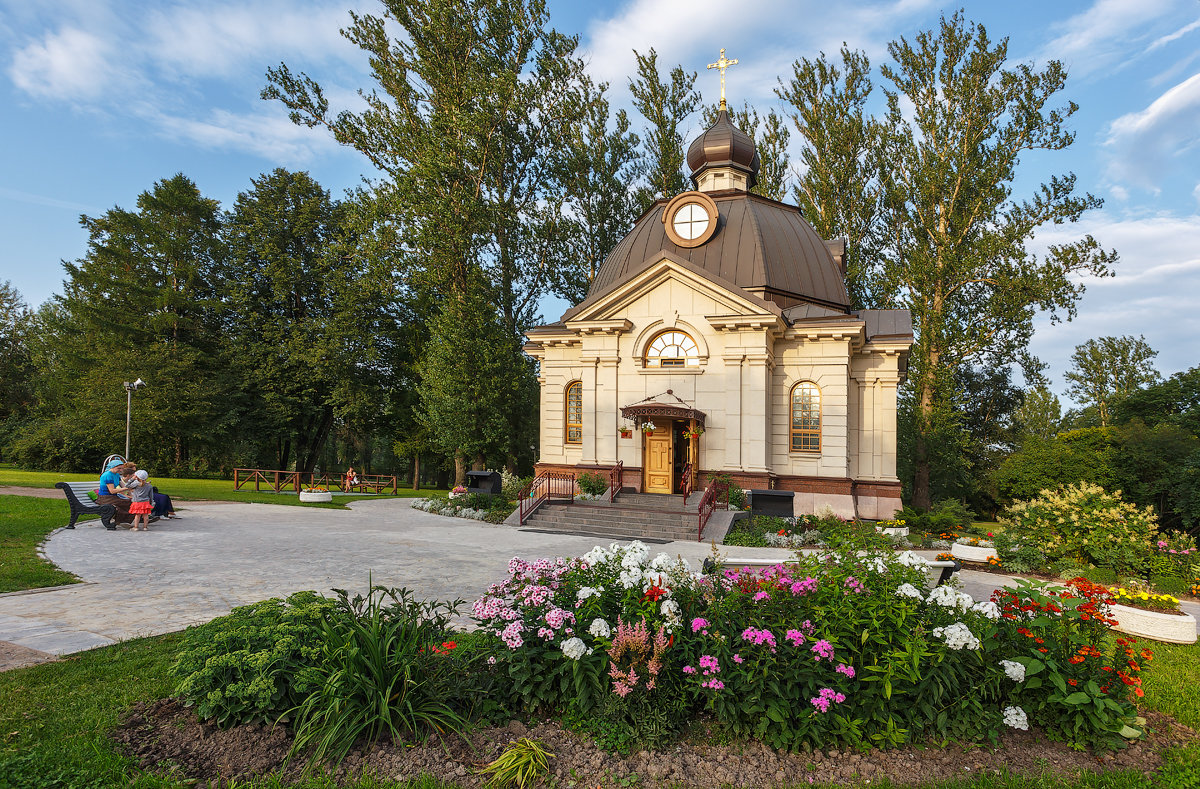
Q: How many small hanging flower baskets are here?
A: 3